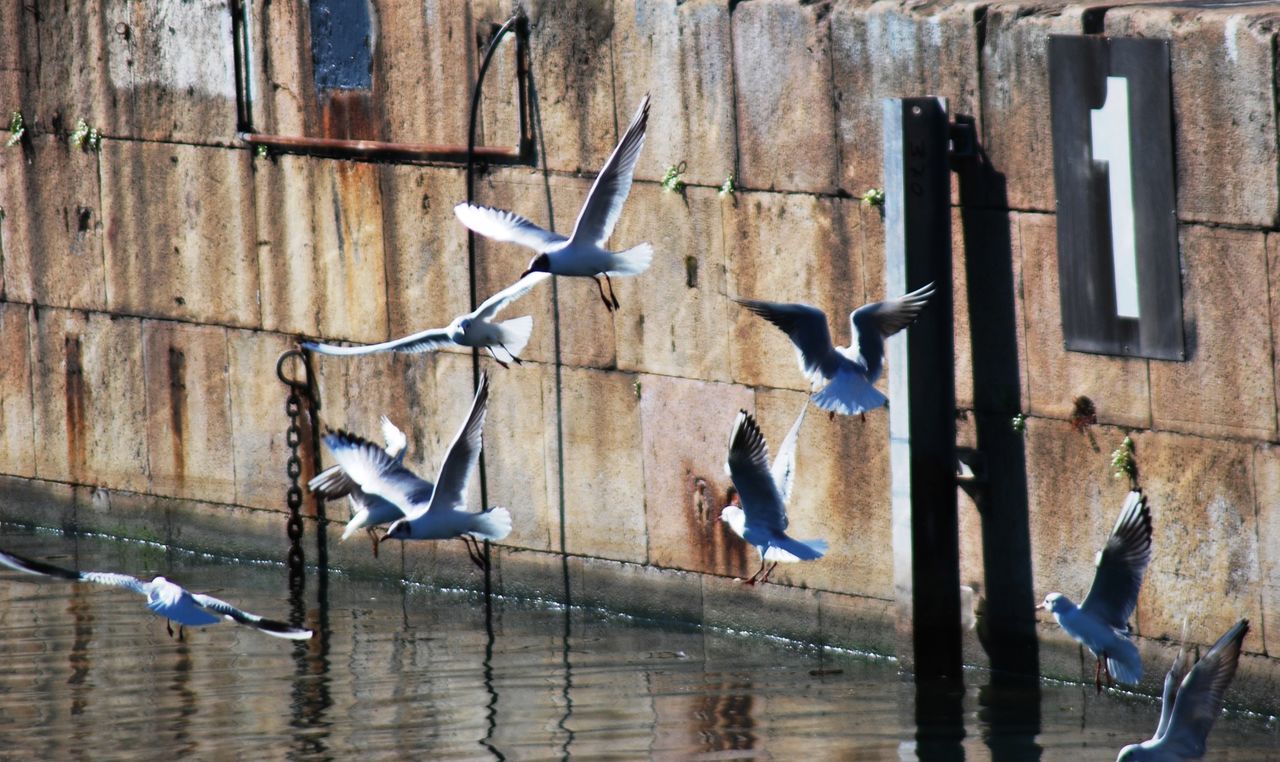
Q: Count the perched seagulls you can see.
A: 0